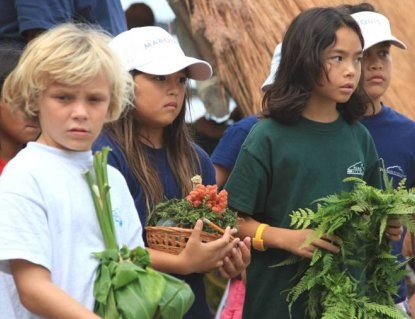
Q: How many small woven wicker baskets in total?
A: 1